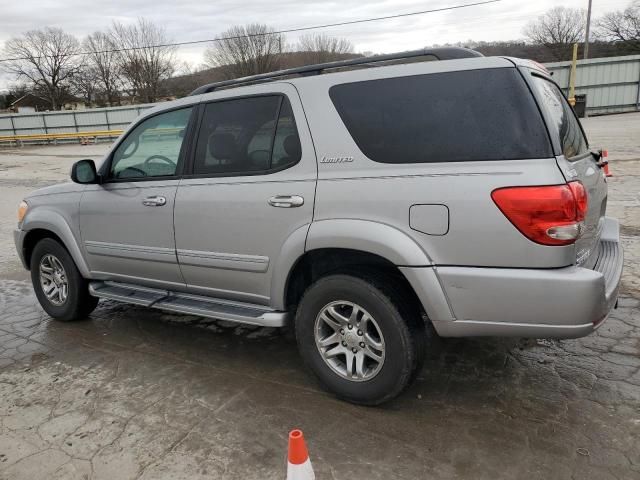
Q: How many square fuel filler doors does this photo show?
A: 1